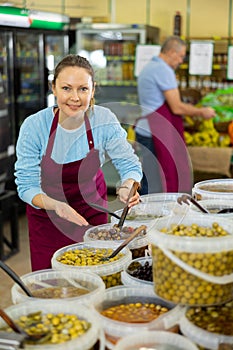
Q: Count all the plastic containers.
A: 12